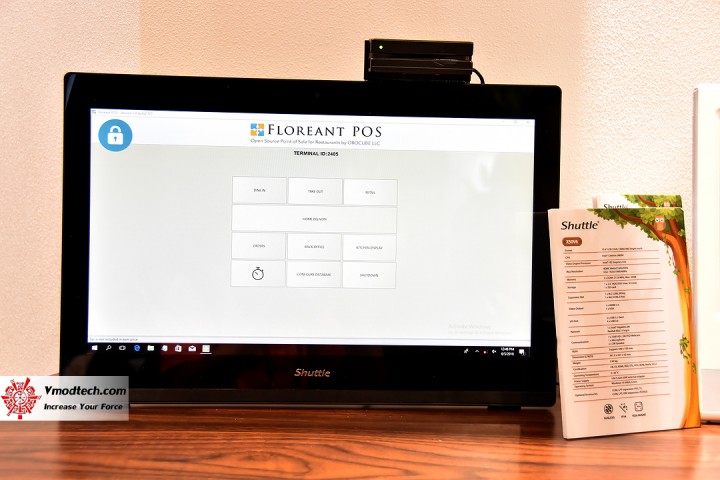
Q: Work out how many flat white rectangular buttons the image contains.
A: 10